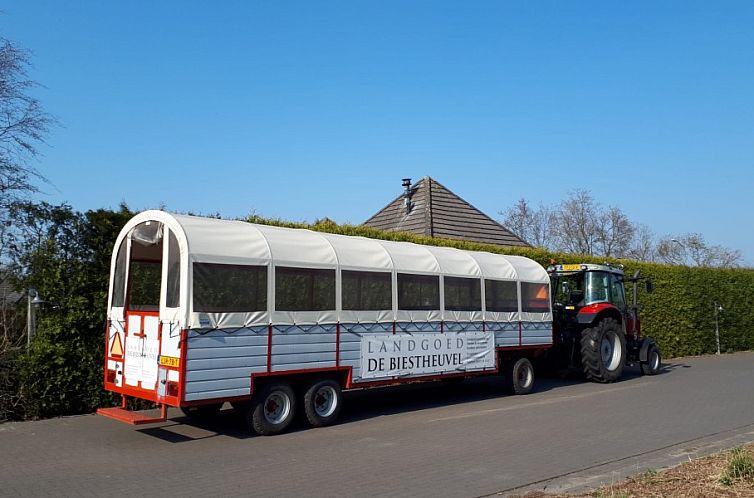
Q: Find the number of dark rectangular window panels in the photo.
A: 7